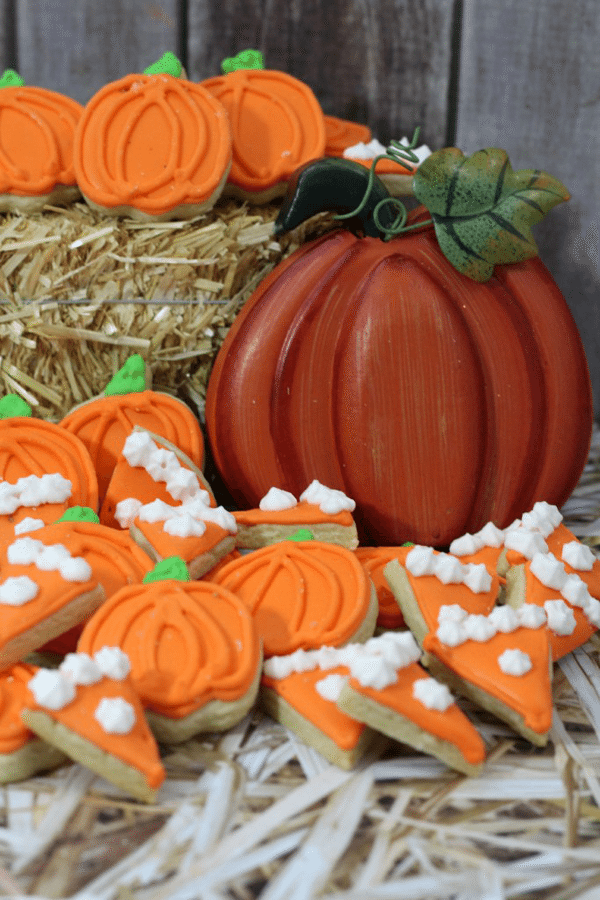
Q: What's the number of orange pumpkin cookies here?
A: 11